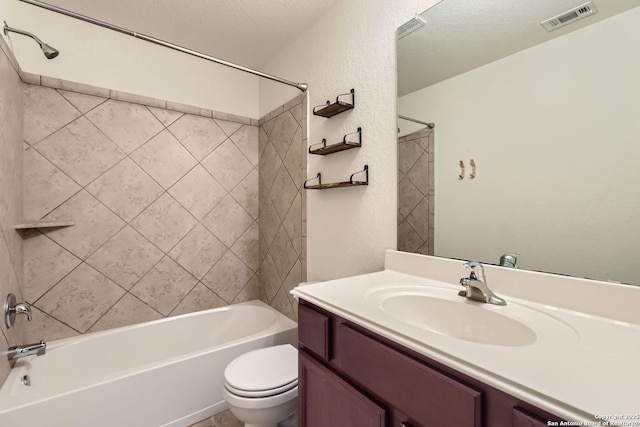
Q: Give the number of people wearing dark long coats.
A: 0